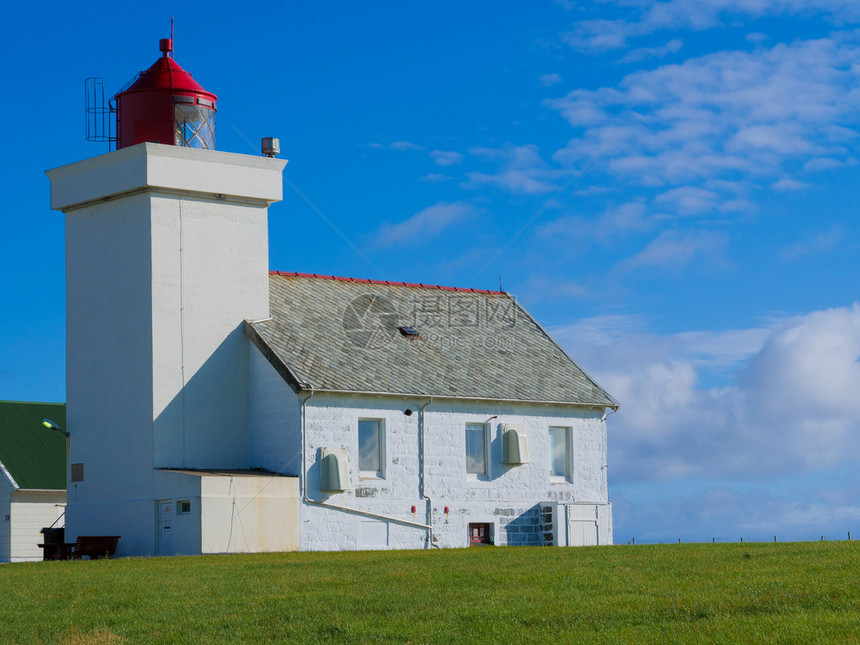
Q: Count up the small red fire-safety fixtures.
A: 2